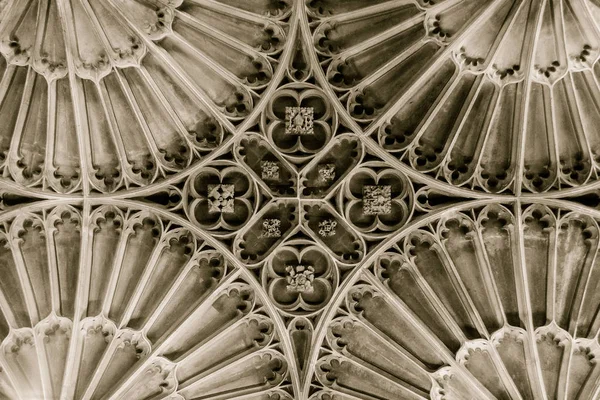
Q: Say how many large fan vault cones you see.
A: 4